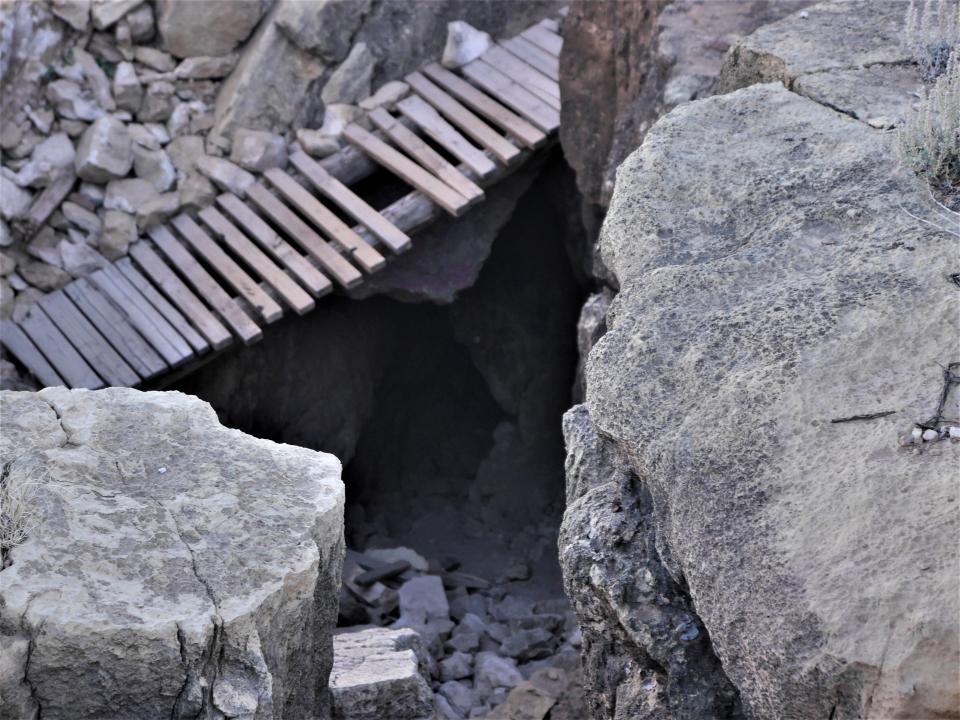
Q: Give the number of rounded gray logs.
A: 2